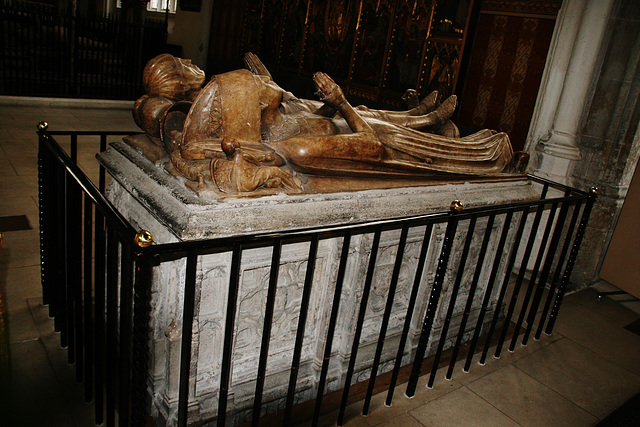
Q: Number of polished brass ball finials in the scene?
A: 4